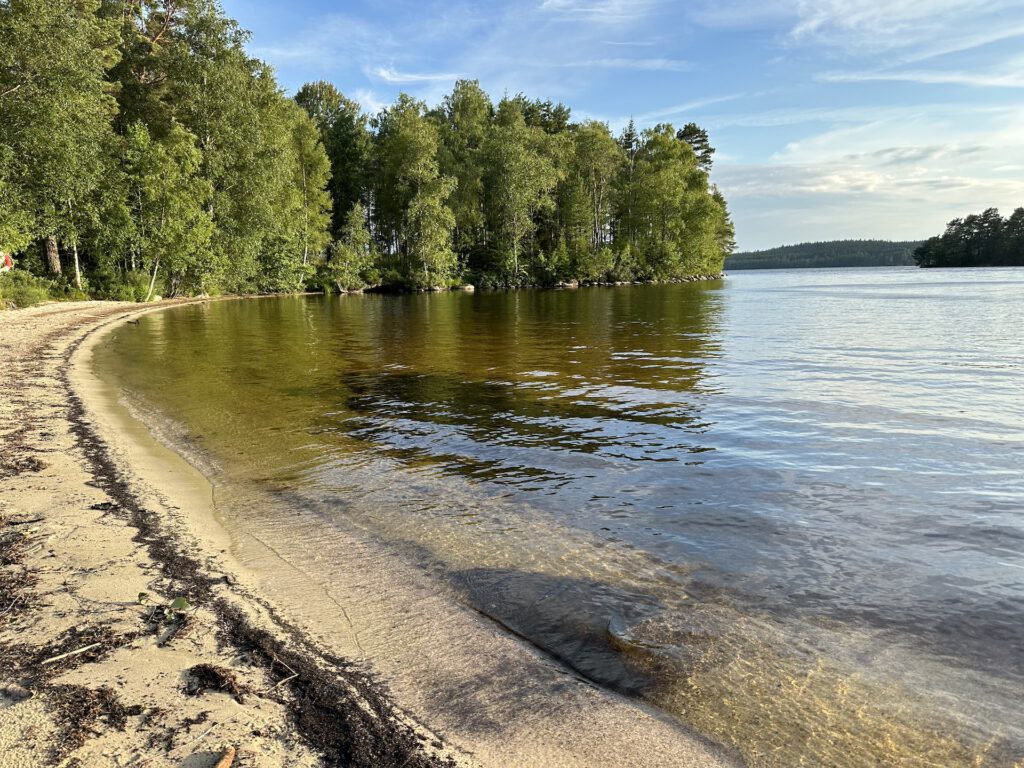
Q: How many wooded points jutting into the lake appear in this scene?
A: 2